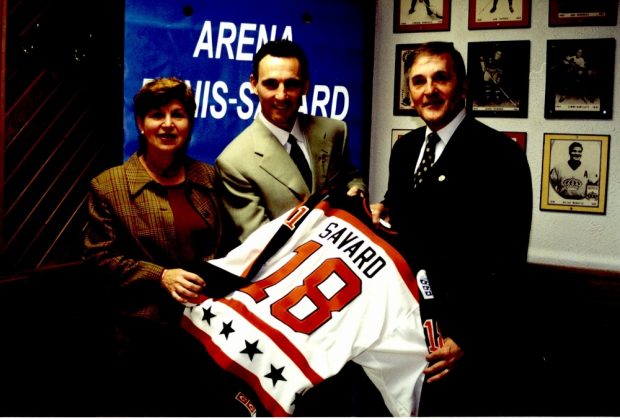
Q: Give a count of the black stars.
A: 4